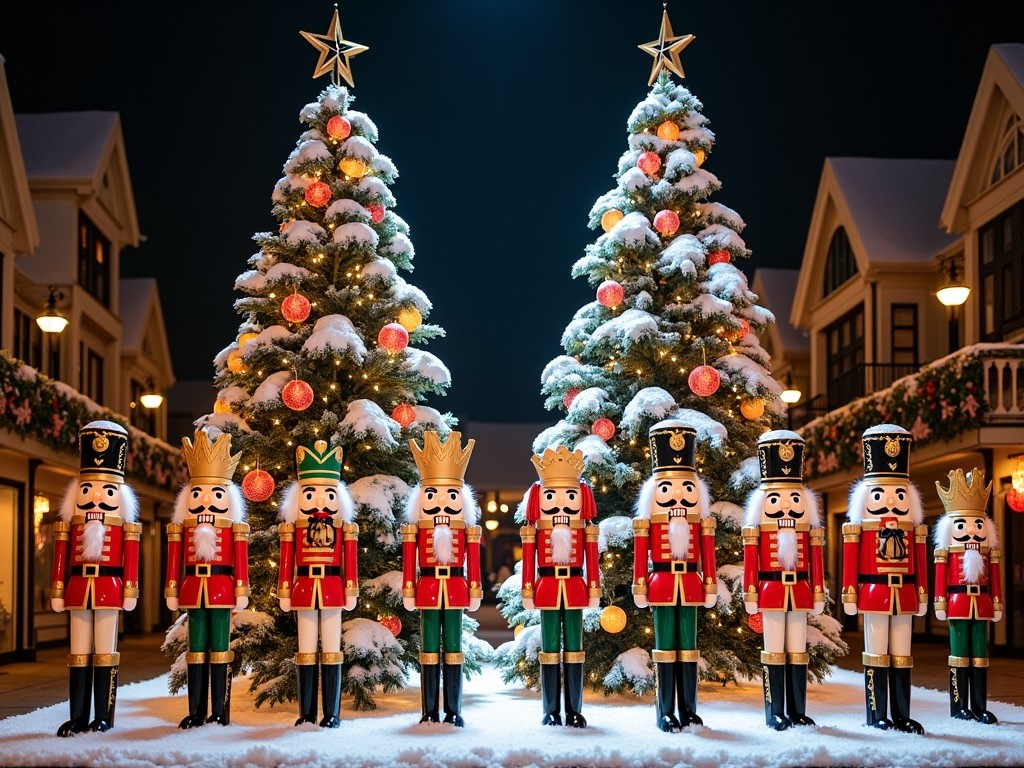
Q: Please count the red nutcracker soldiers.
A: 9